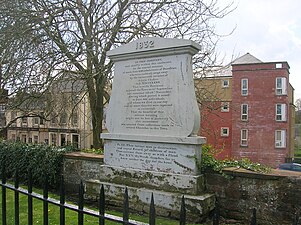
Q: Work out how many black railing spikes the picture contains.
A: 13